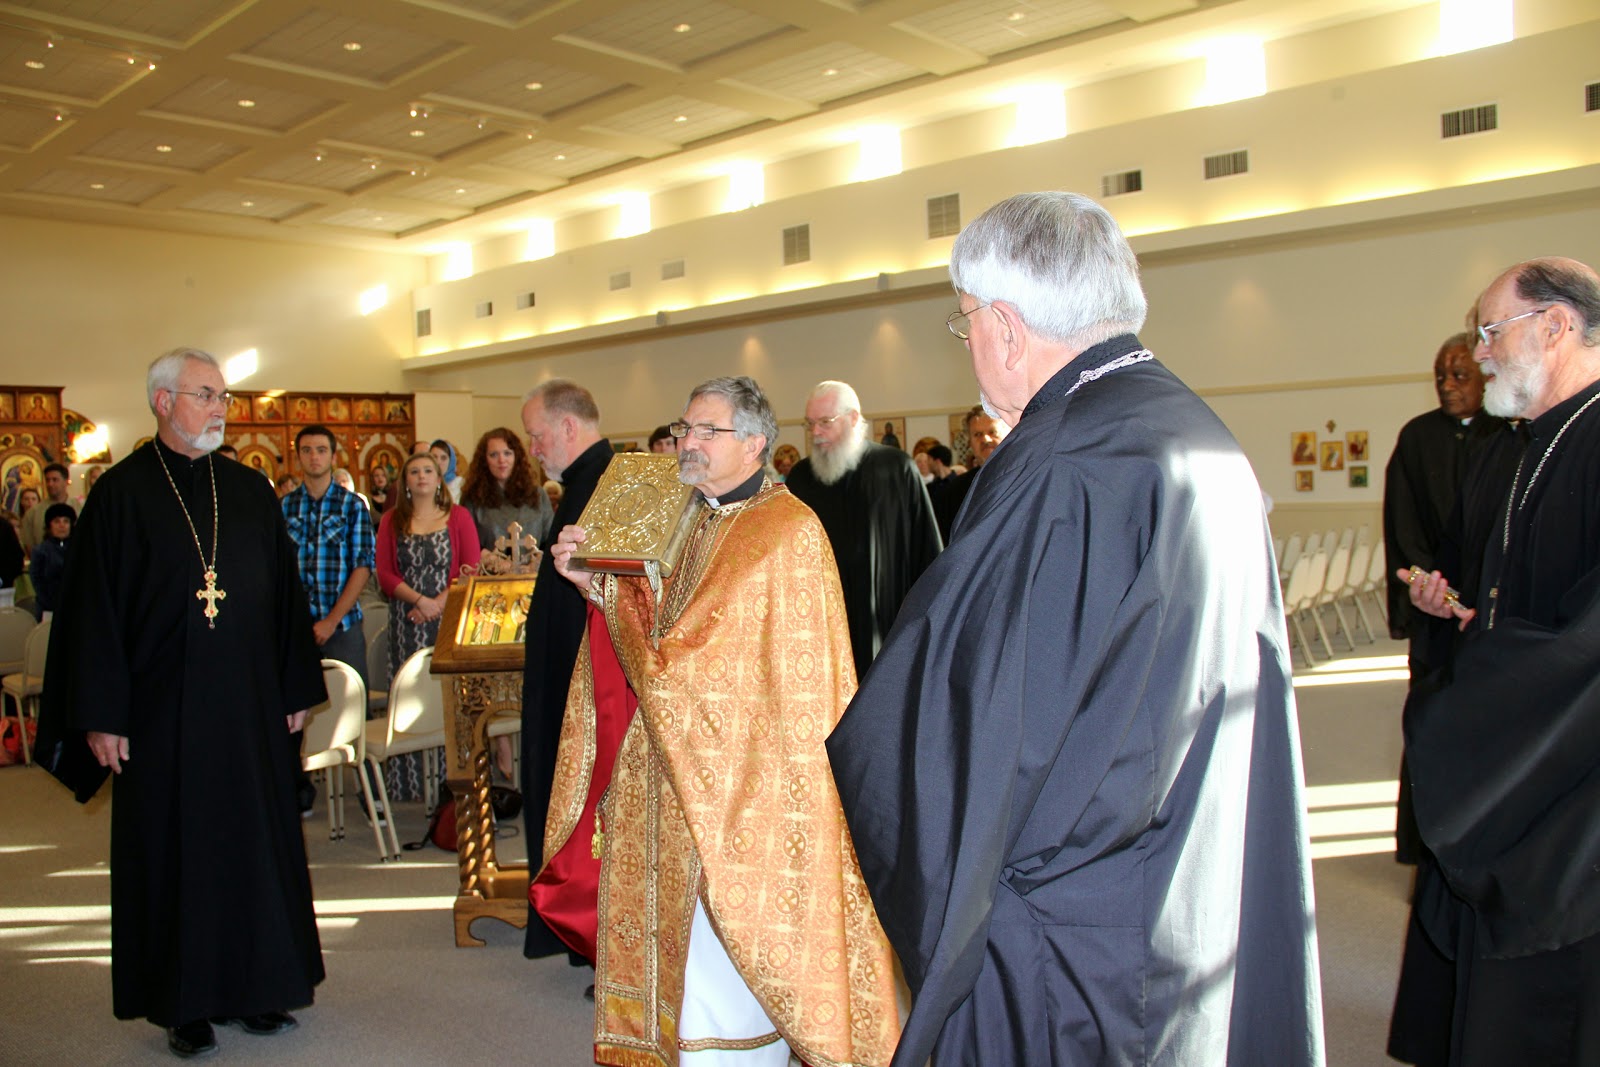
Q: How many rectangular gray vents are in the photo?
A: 11